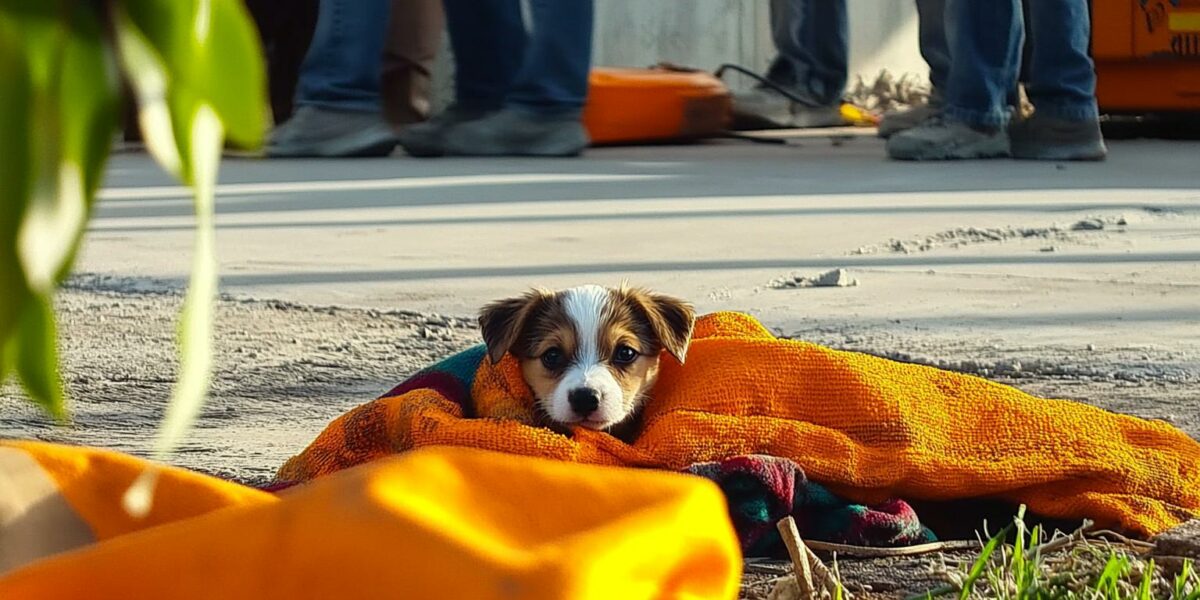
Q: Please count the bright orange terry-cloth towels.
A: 1